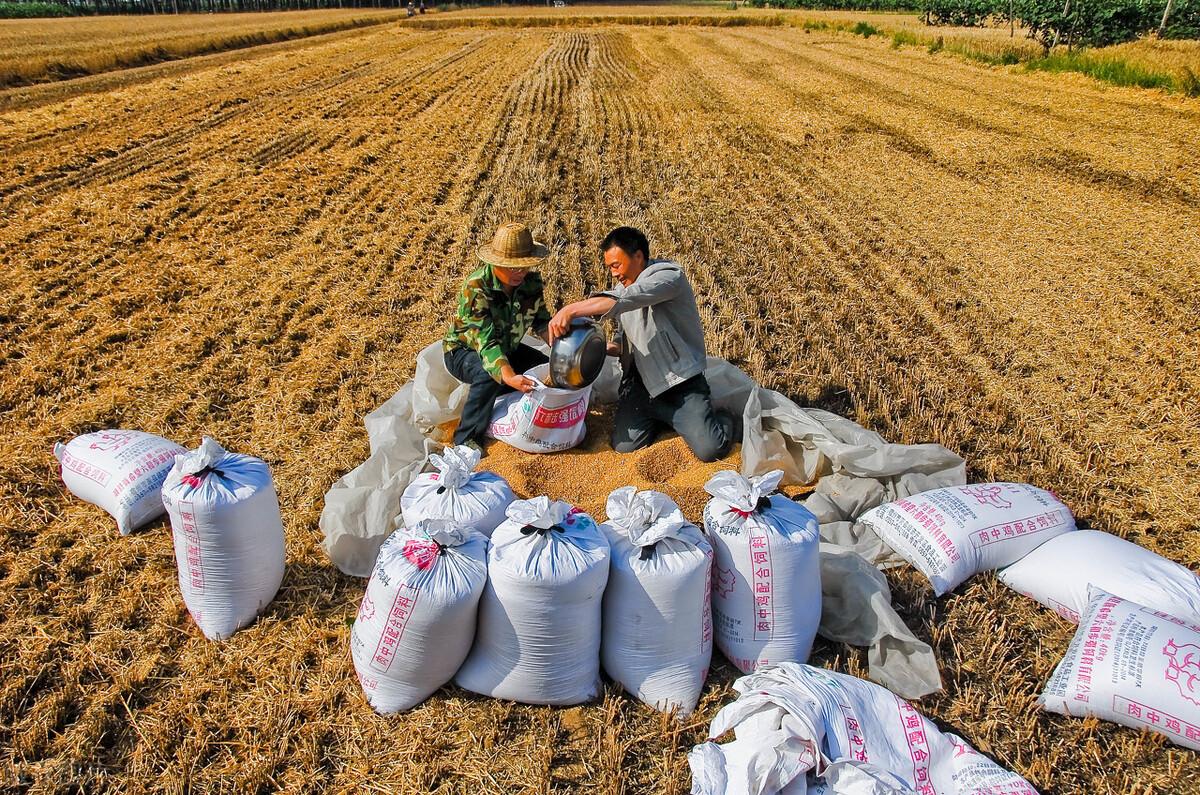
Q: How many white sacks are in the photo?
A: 12